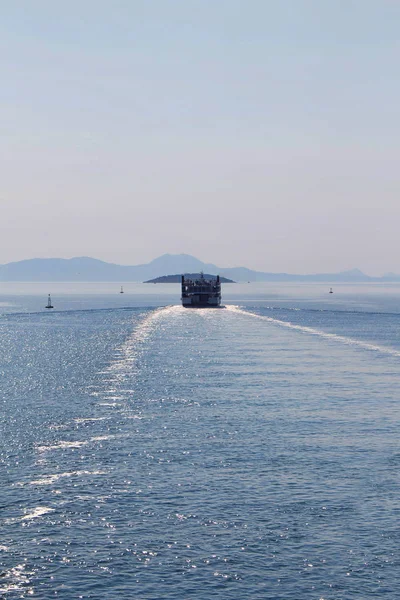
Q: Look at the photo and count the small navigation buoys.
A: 3